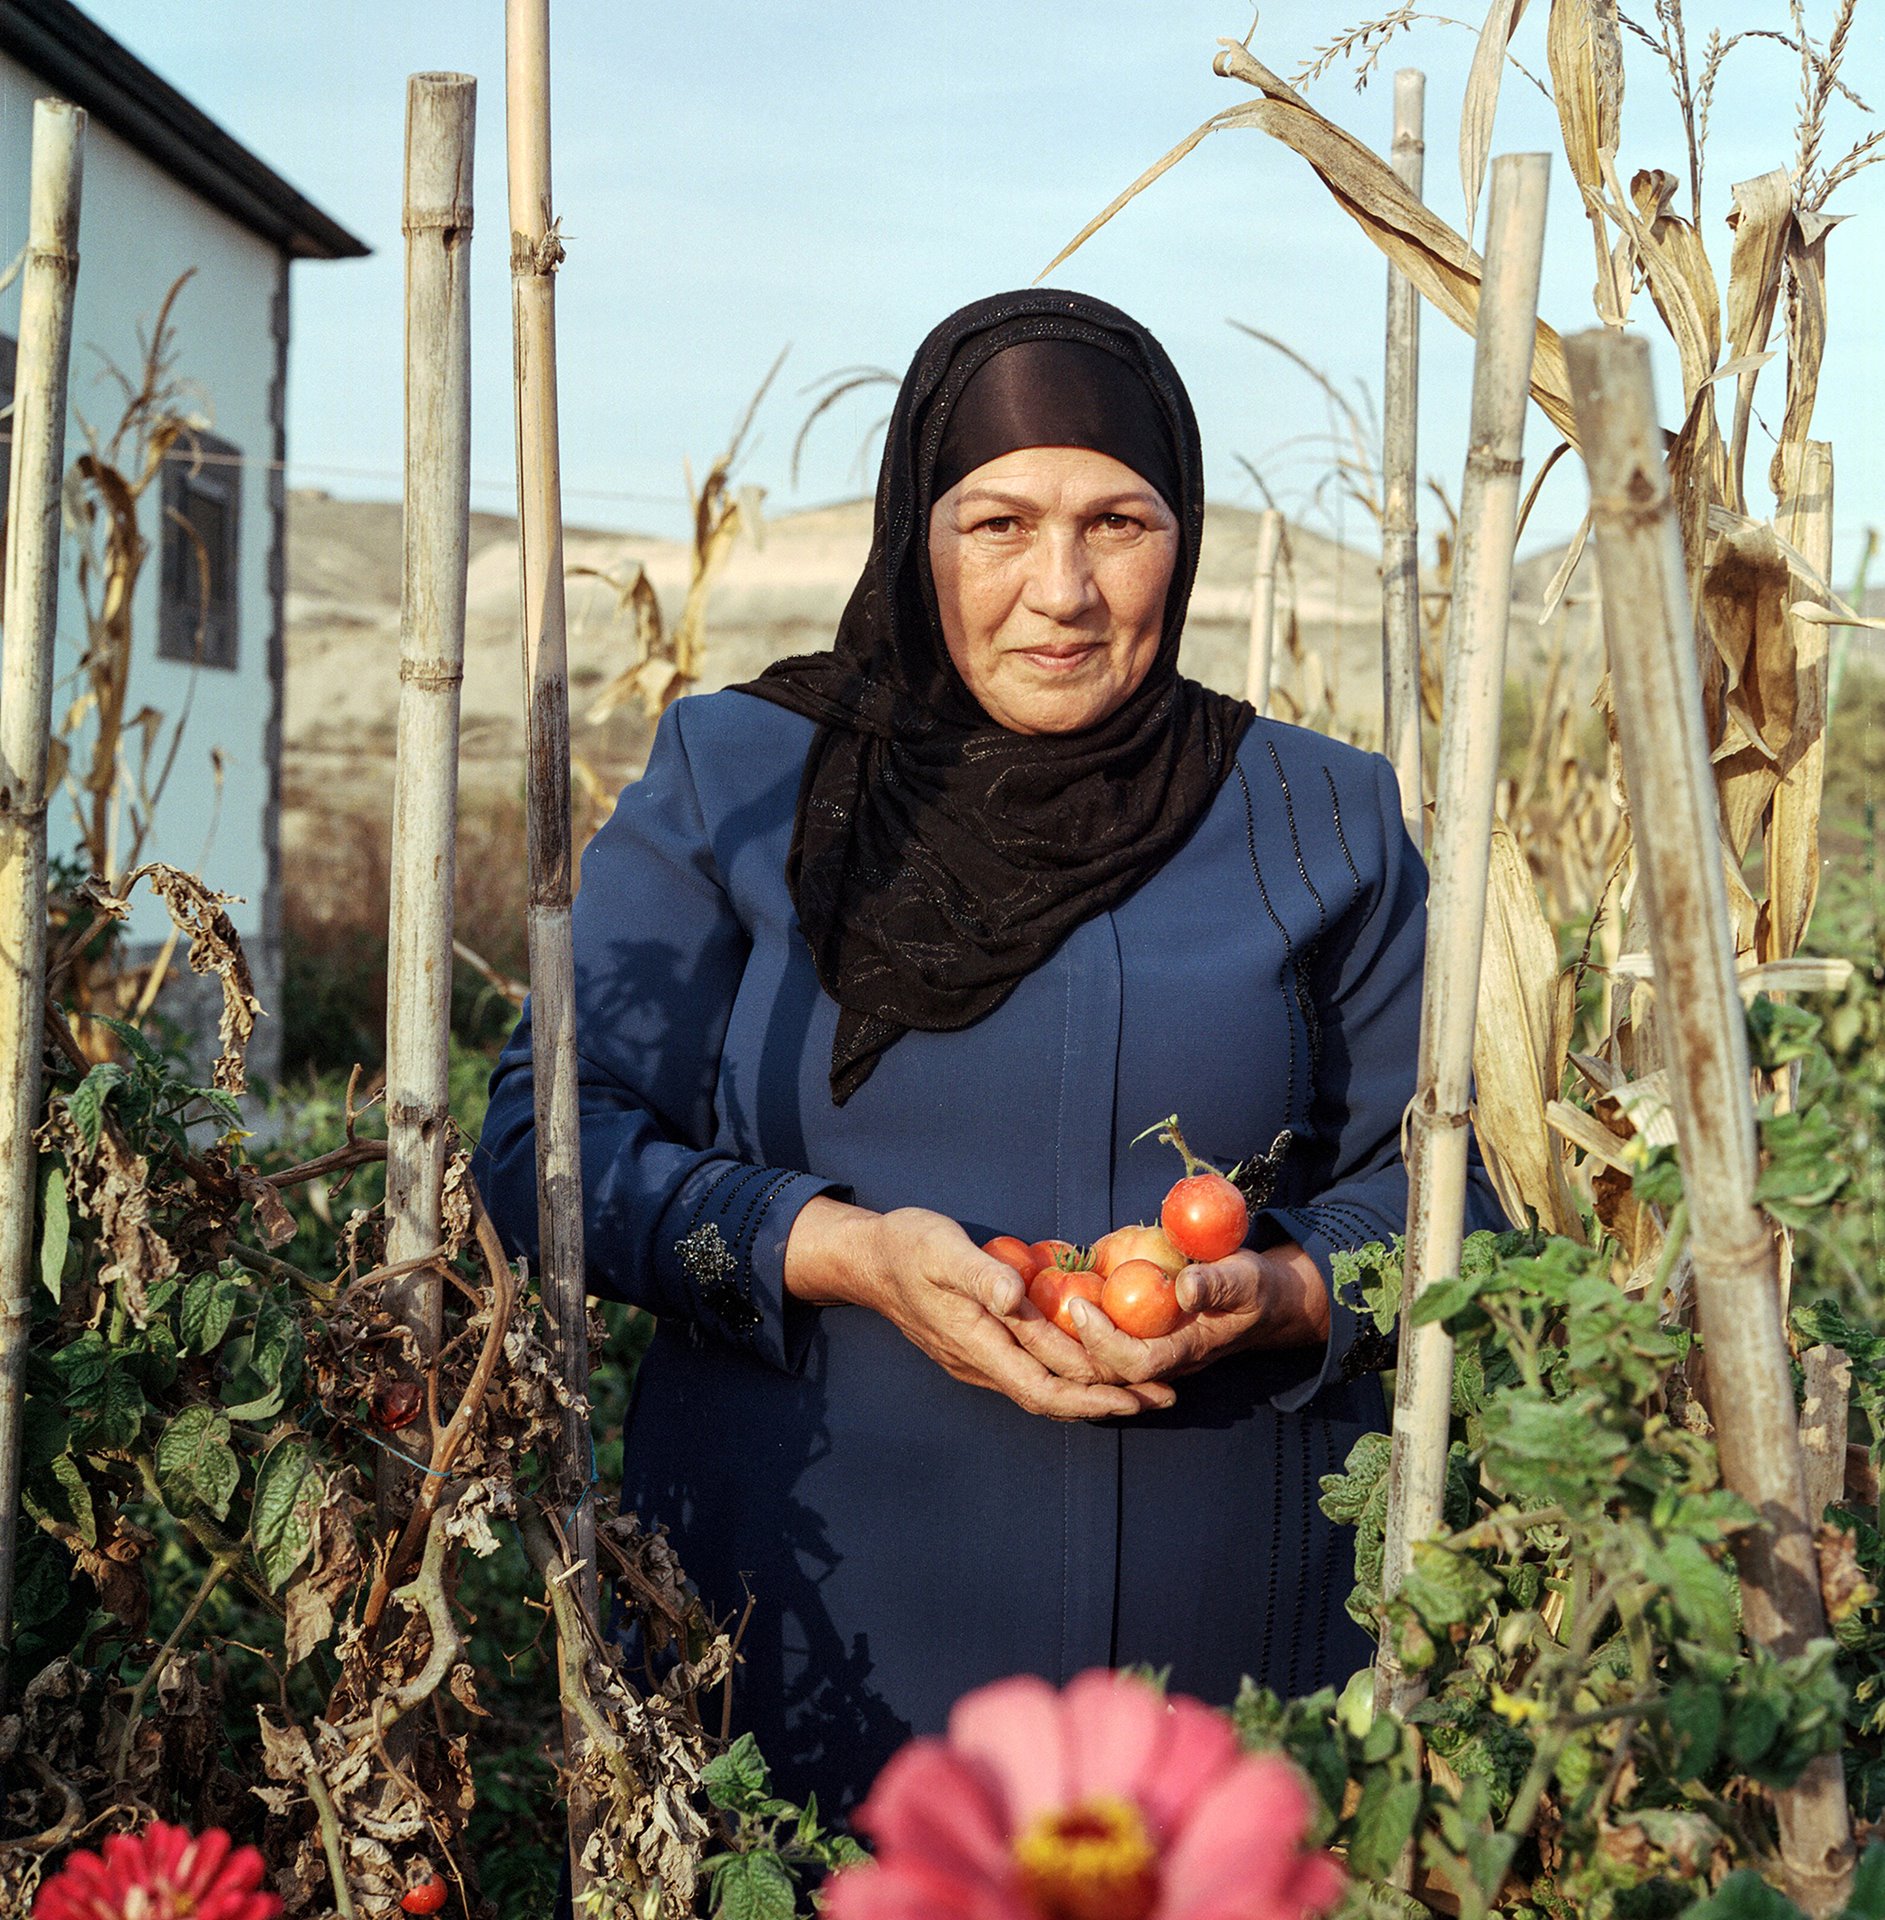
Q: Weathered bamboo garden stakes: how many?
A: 7